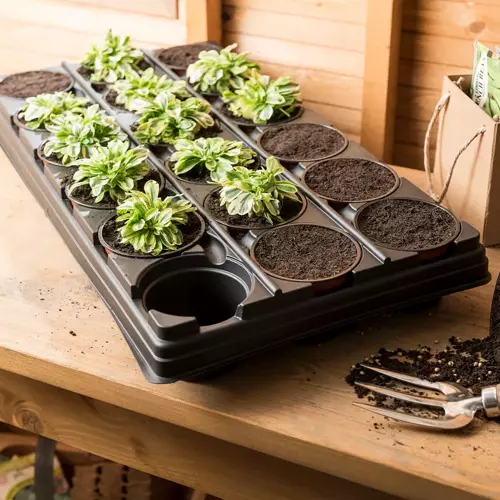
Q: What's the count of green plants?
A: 11